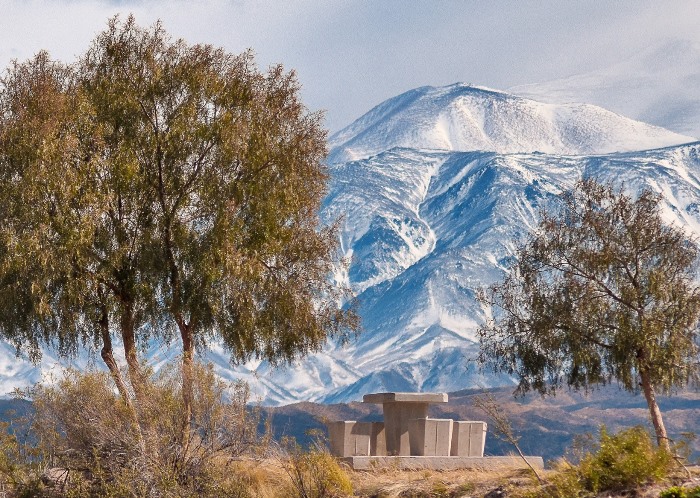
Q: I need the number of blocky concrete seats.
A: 4